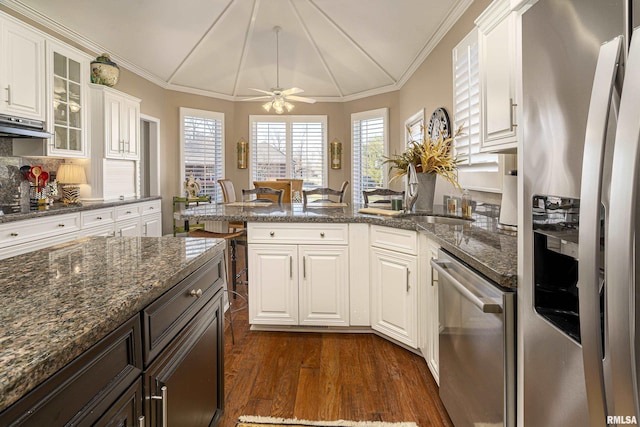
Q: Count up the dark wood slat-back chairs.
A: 3